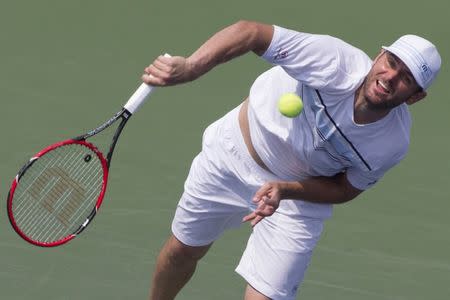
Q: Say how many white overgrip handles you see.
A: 1